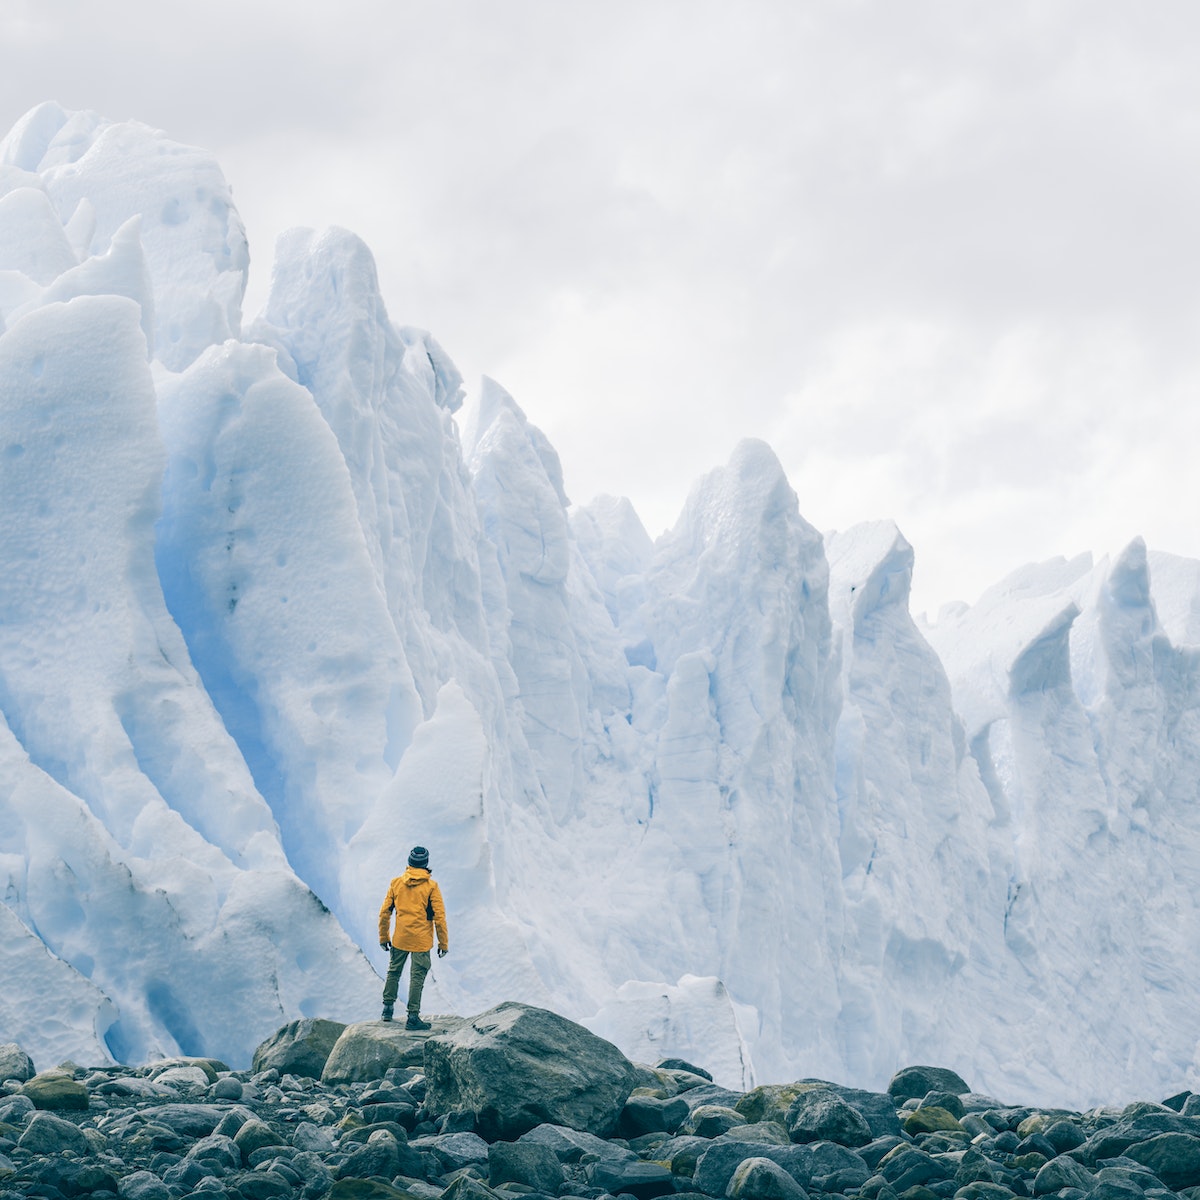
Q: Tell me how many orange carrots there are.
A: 0